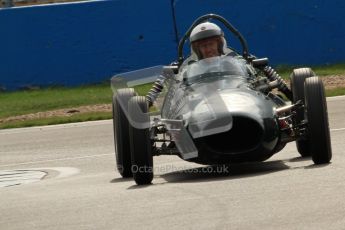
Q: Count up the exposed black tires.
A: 4